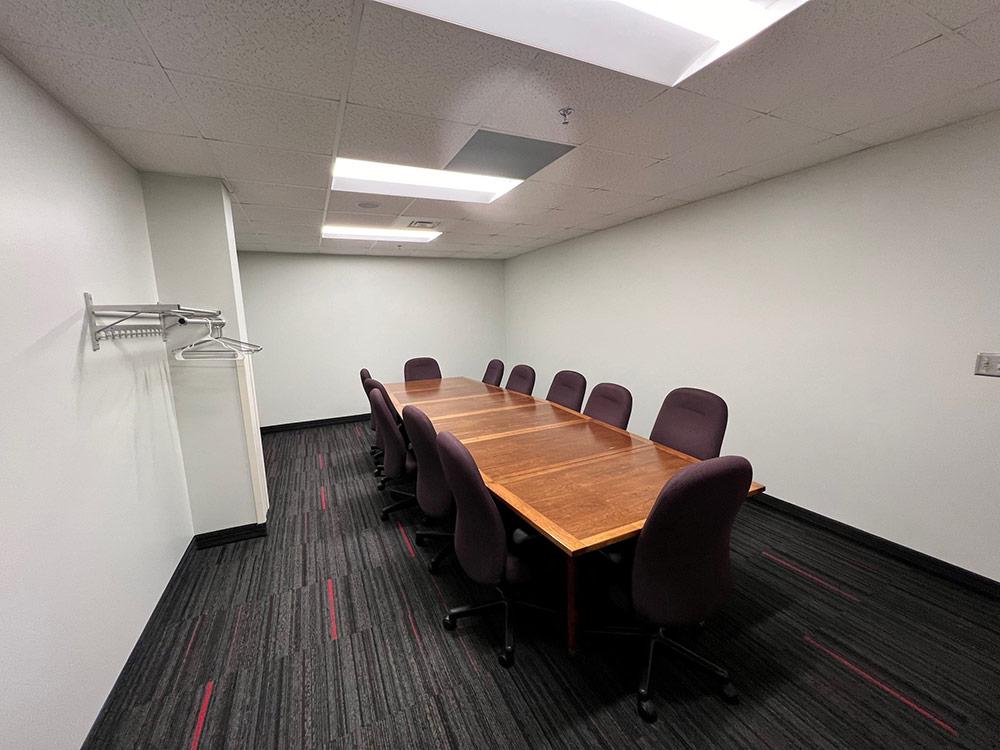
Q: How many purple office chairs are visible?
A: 12